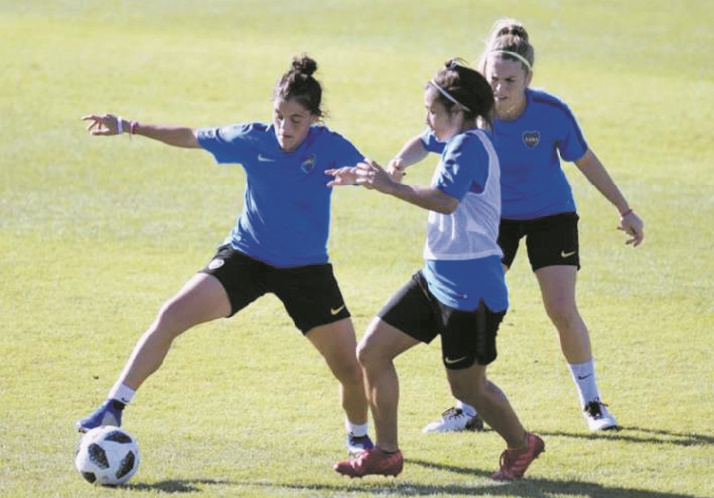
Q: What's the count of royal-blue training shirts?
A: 3